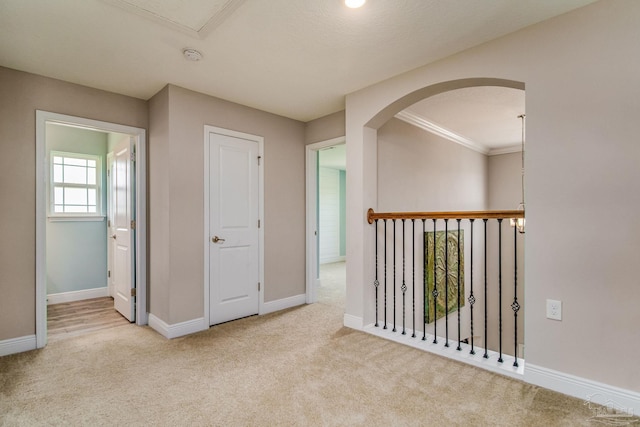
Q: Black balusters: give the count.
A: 13